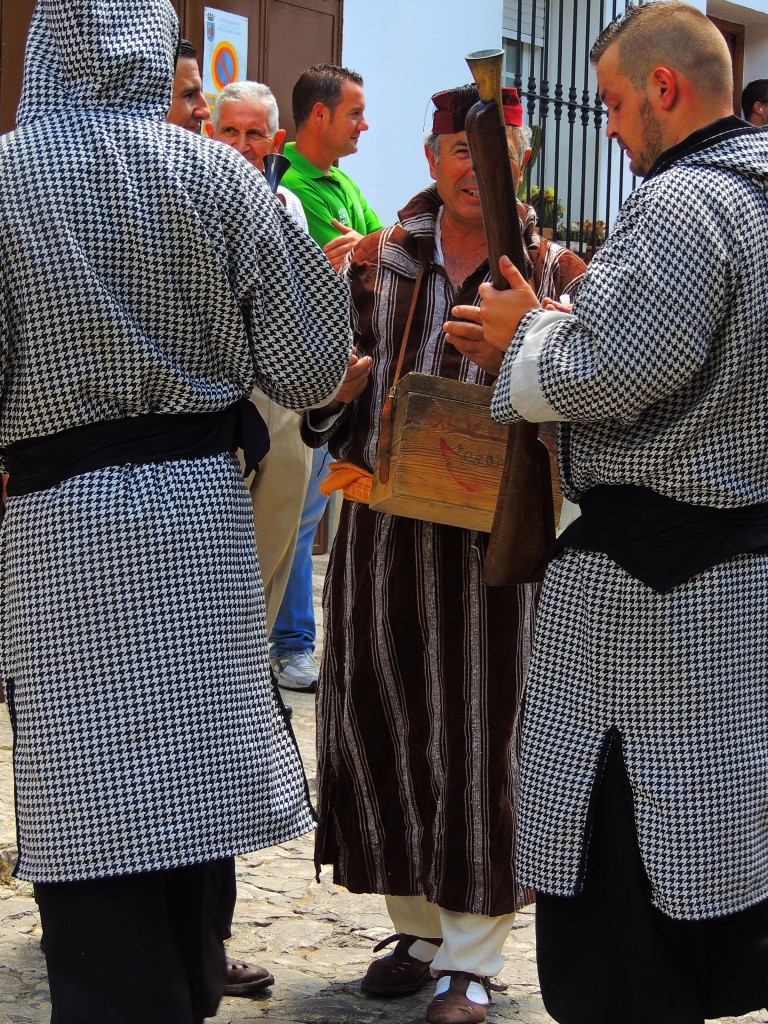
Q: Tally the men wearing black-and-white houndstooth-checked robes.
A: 2